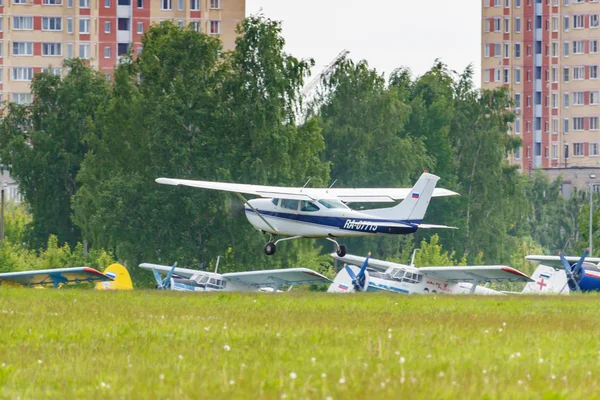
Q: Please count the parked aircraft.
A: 4